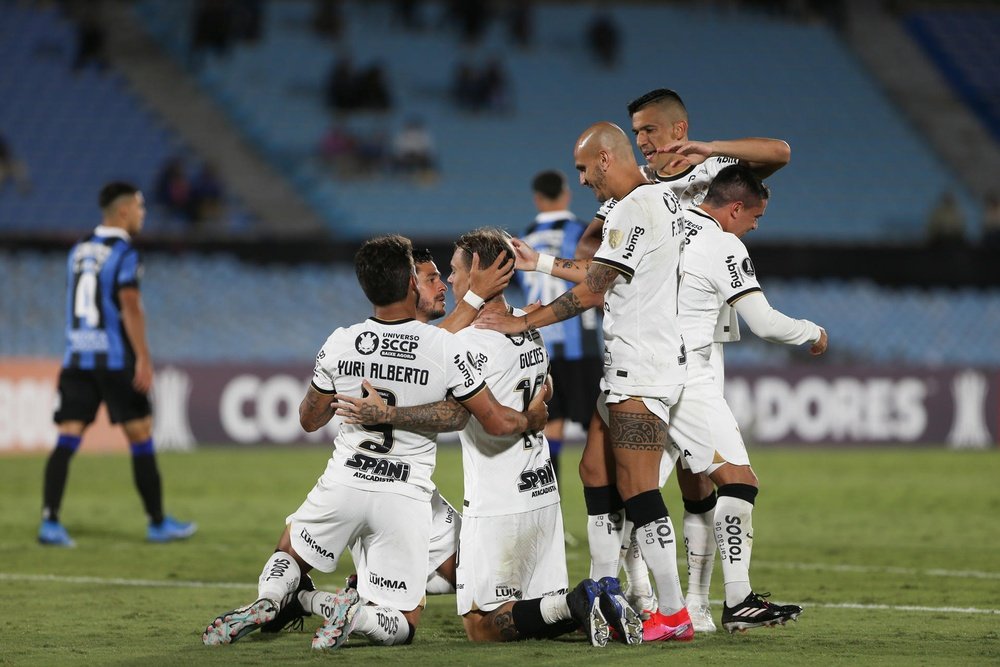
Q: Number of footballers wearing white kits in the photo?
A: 6